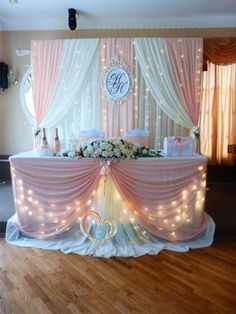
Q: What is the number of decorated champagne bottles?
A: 2